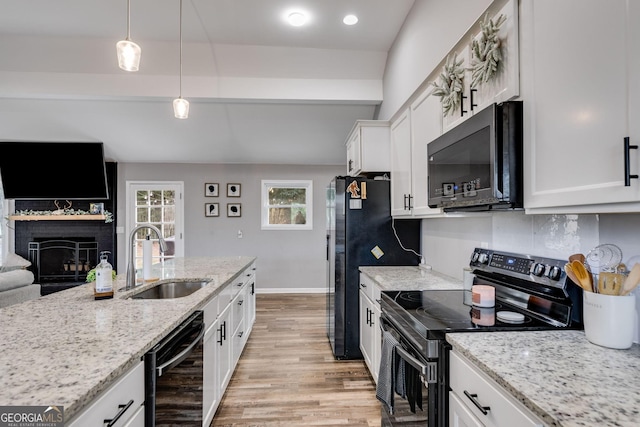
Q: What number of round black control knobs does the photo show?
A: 4